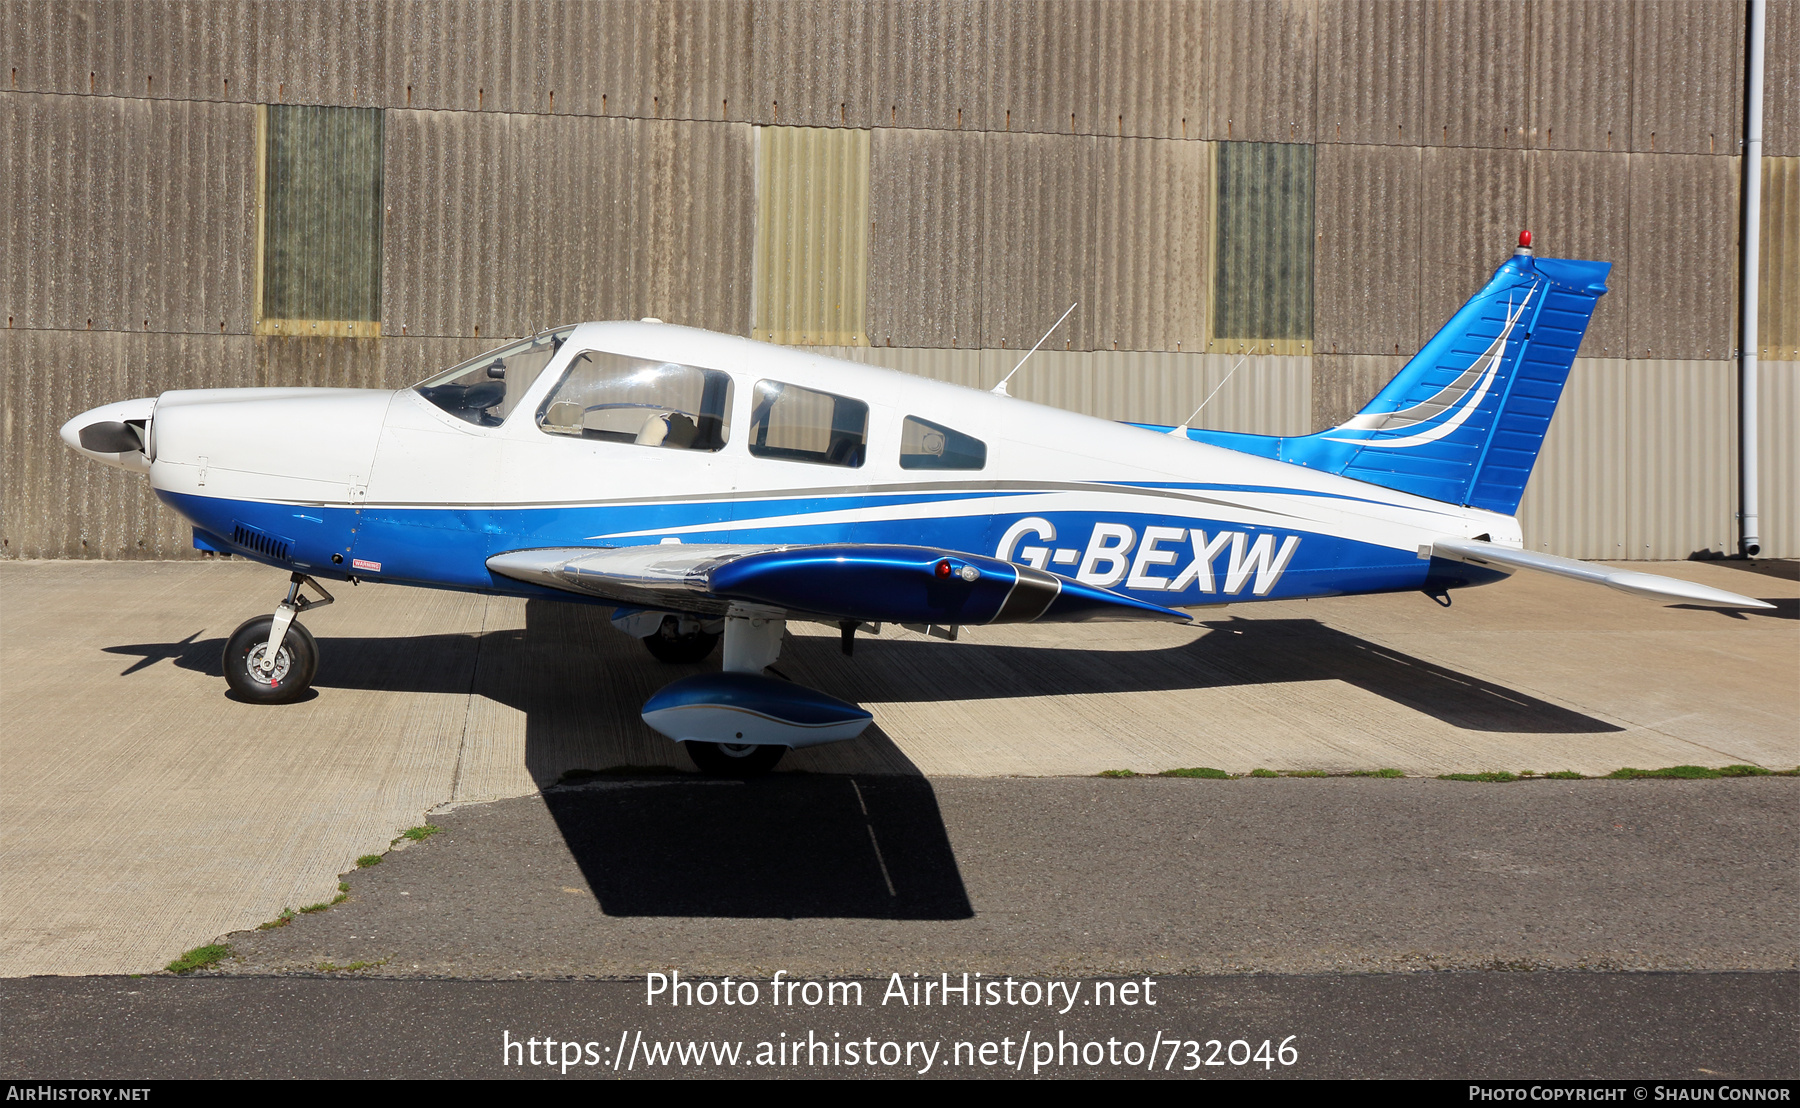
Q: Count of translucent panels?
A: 4